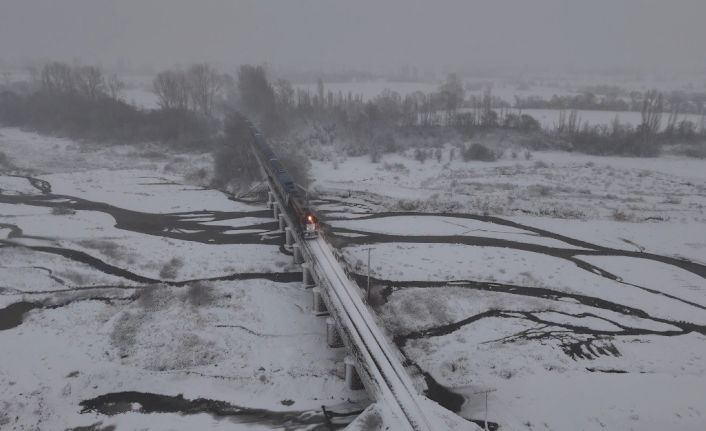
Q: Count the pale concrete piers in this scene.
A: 9